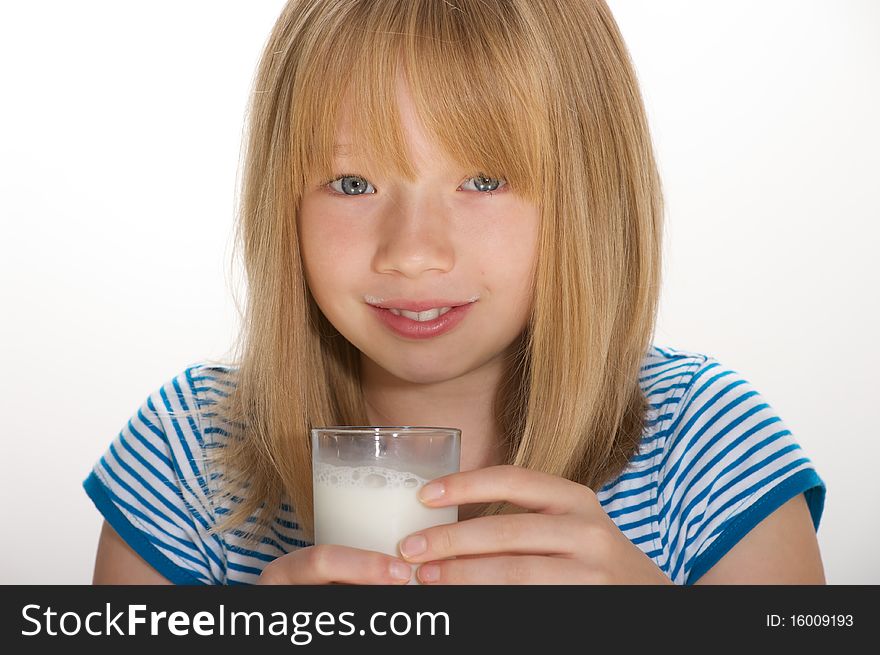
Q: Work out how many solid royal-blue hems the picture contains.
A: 2